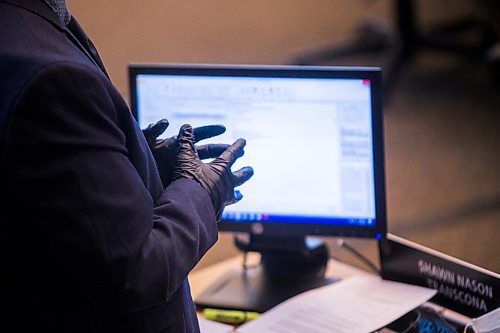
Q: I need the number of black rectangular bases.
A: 1